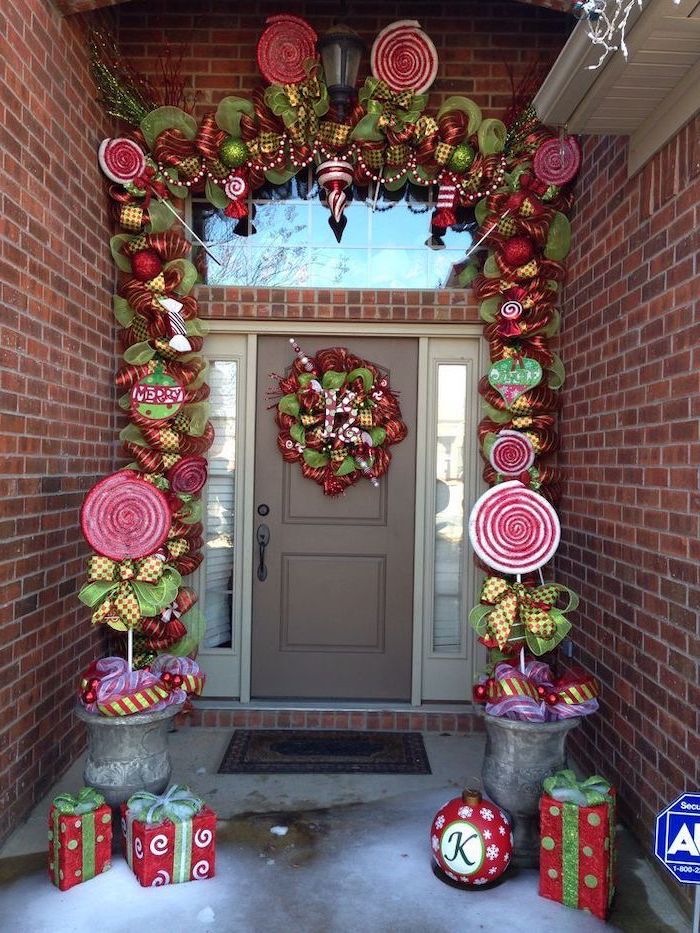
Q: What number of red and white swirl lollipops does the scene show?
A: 8